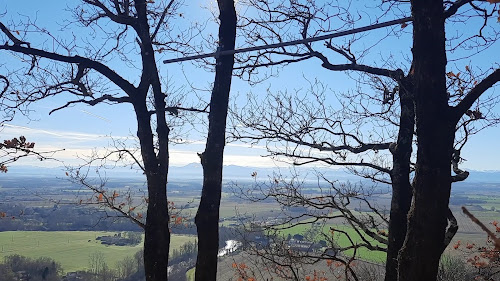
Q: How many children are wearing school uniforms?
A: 0